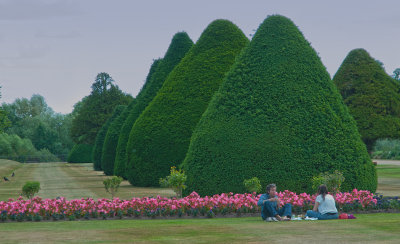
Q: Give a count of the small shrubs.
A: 5